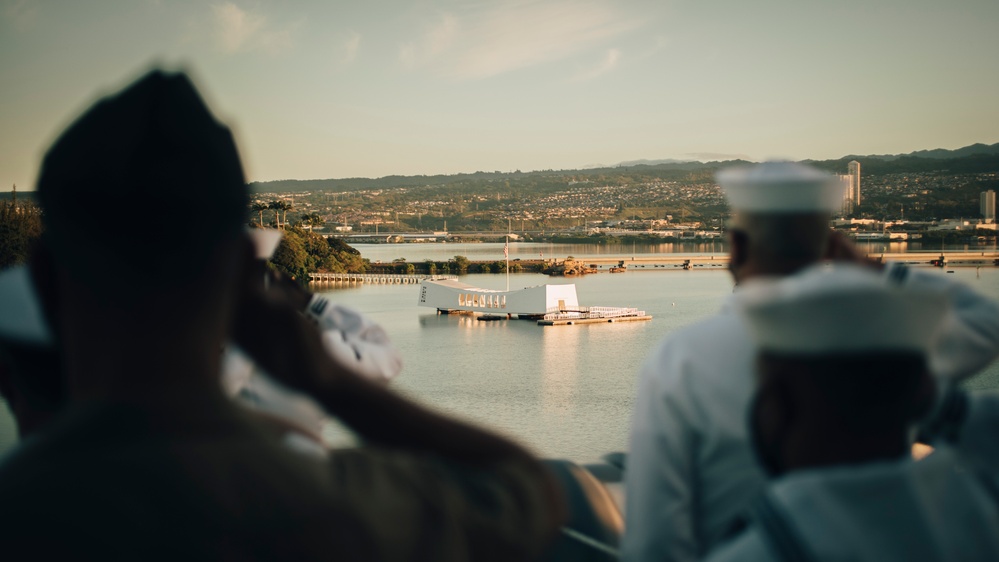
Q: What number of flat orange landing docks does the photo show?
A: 1